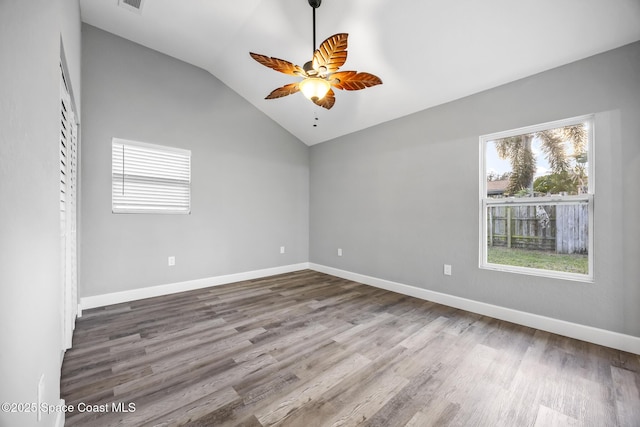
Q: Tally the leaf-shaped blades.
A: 5